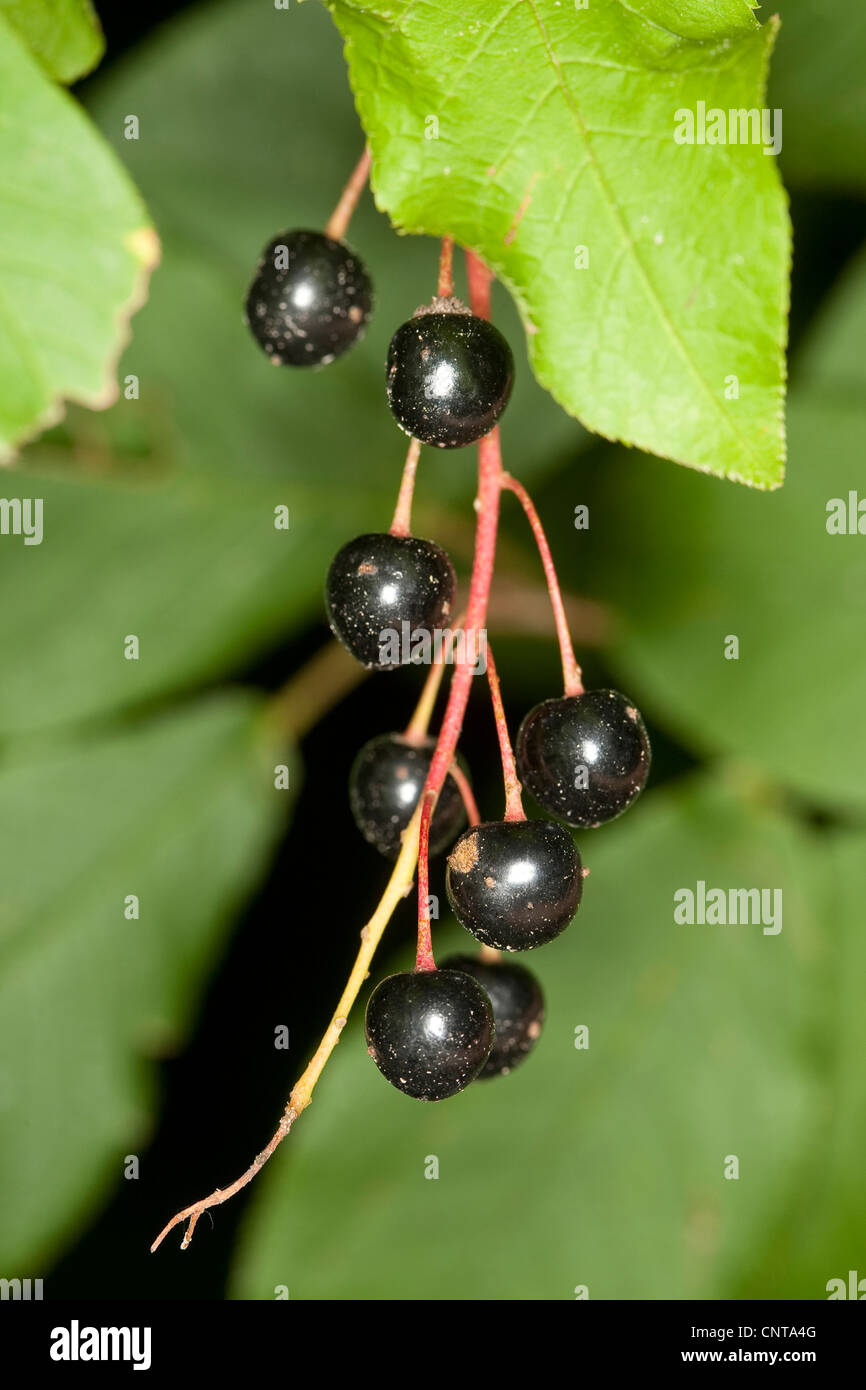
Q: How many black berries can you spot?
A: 8